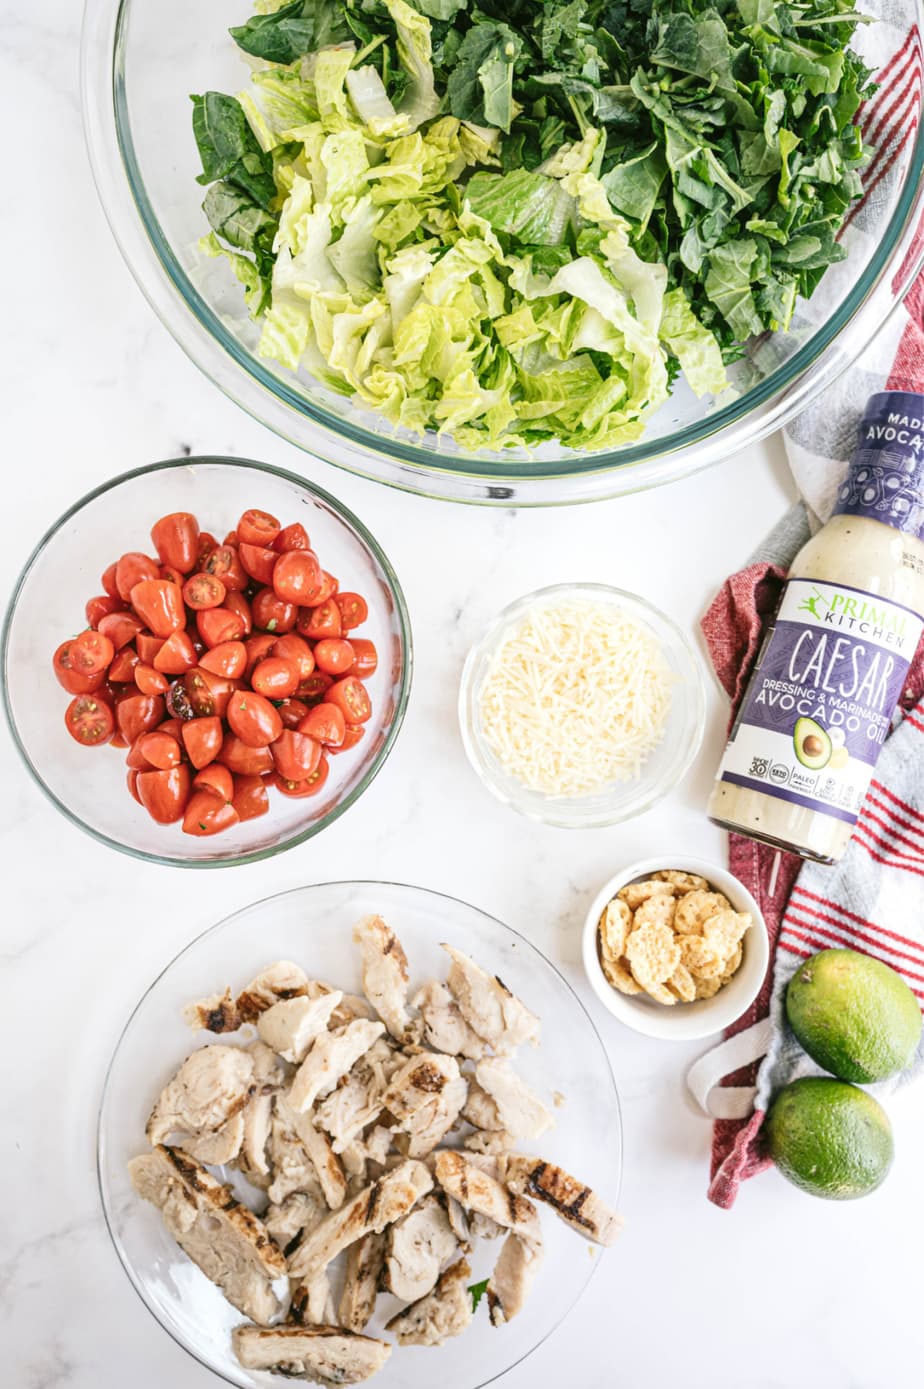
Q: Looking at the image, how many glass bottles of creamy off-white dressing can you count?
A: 1